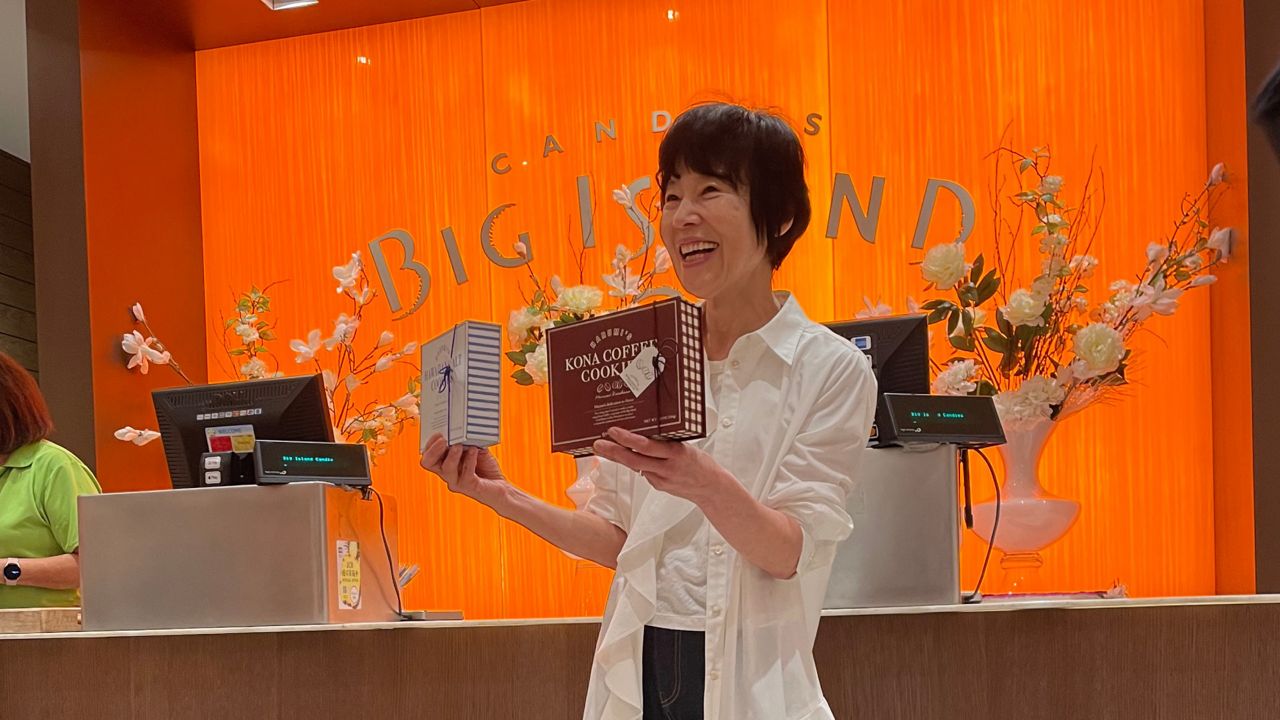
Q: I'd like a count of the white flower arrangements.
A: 3